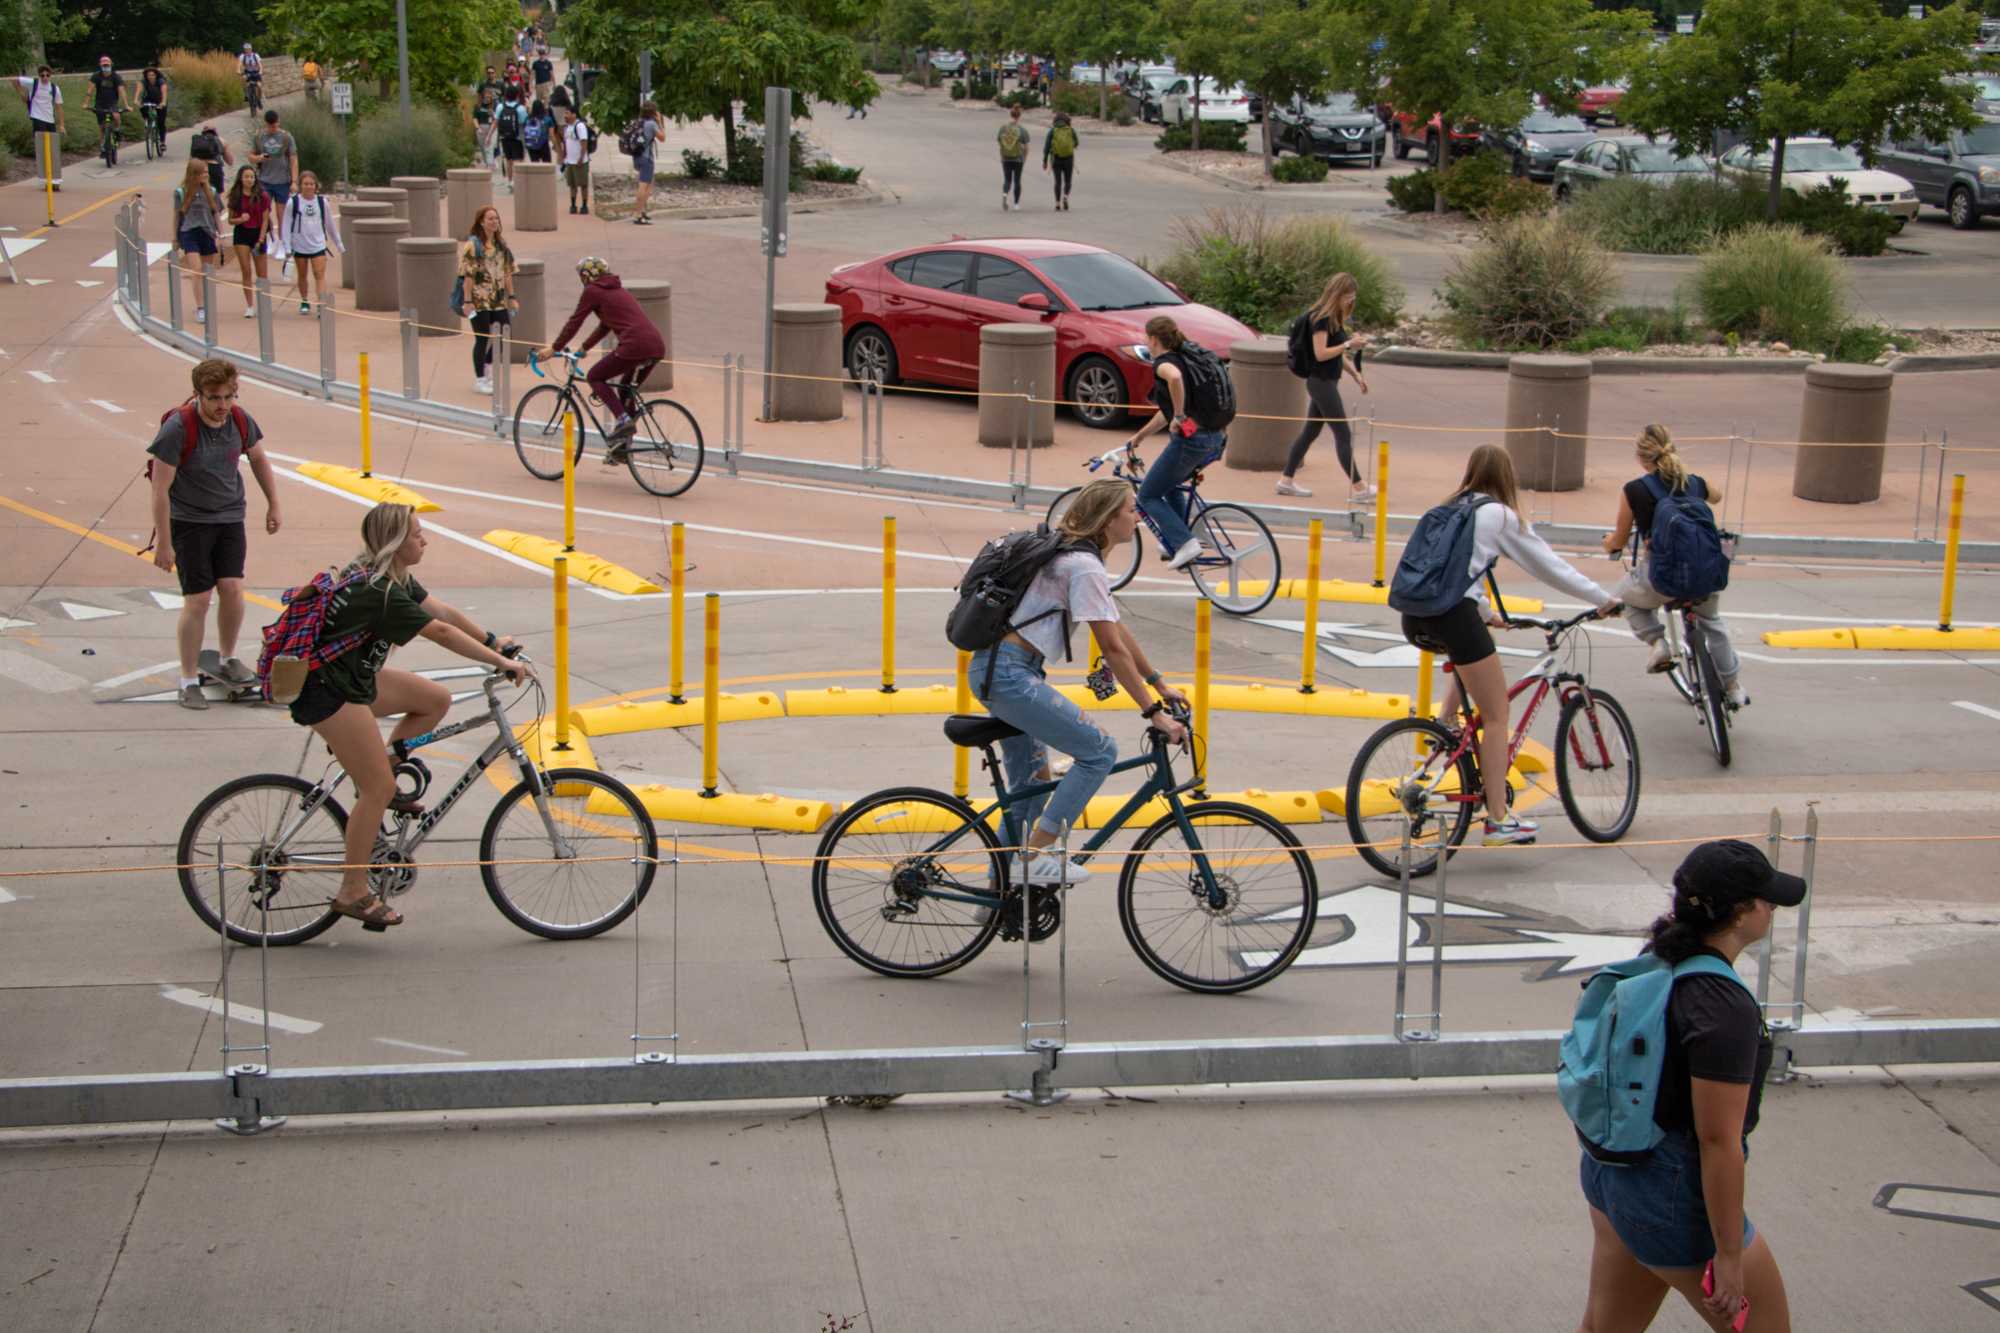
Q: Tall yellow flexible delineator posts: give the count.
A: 14